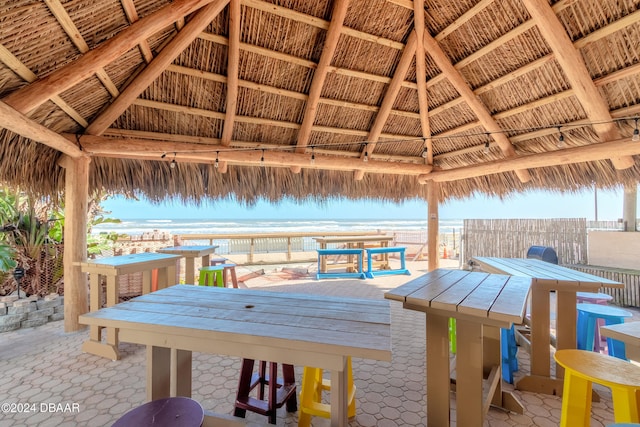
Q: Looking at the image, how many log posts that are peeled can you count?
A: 2